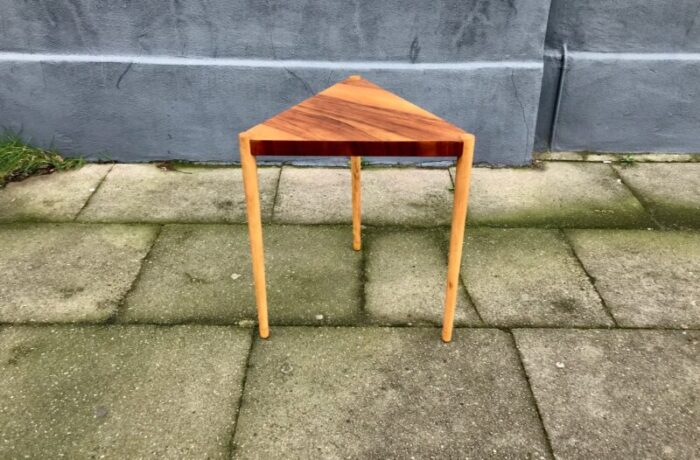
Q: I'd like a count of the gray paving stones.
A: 13